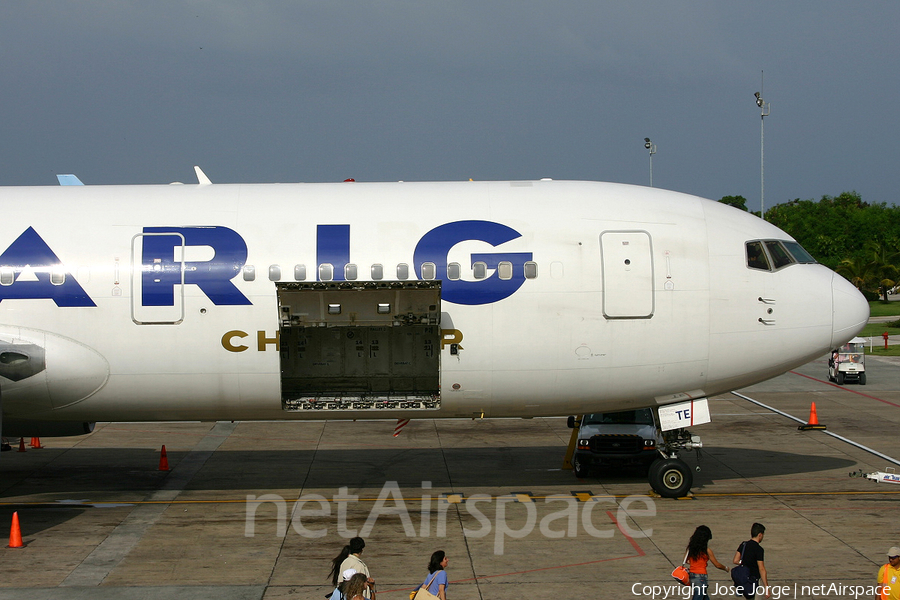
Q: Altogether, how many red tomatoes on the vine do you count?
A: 0